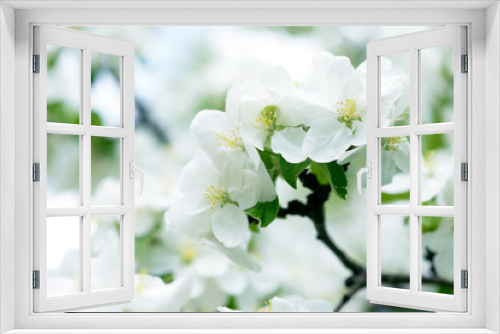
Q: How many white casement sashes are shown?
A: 2